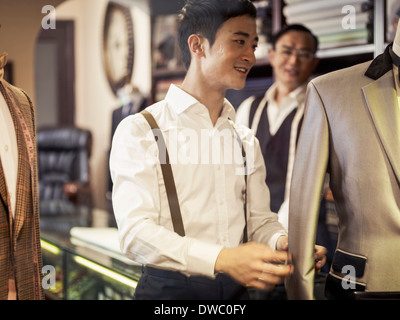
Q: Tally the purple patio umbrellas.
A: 0